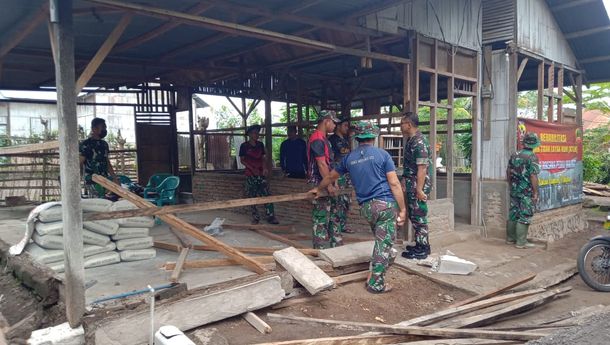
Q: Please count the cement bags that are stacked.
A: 15